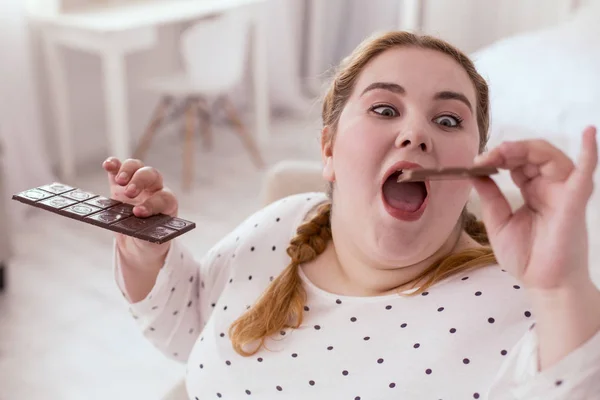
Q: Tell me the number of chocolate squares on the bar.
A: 12